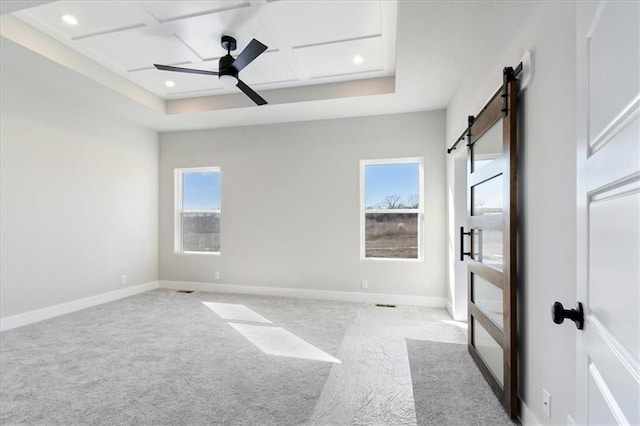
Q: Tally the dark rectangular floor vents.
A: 2